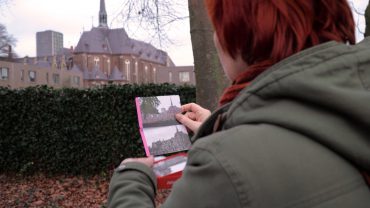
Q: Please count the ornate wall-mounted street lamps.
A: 0